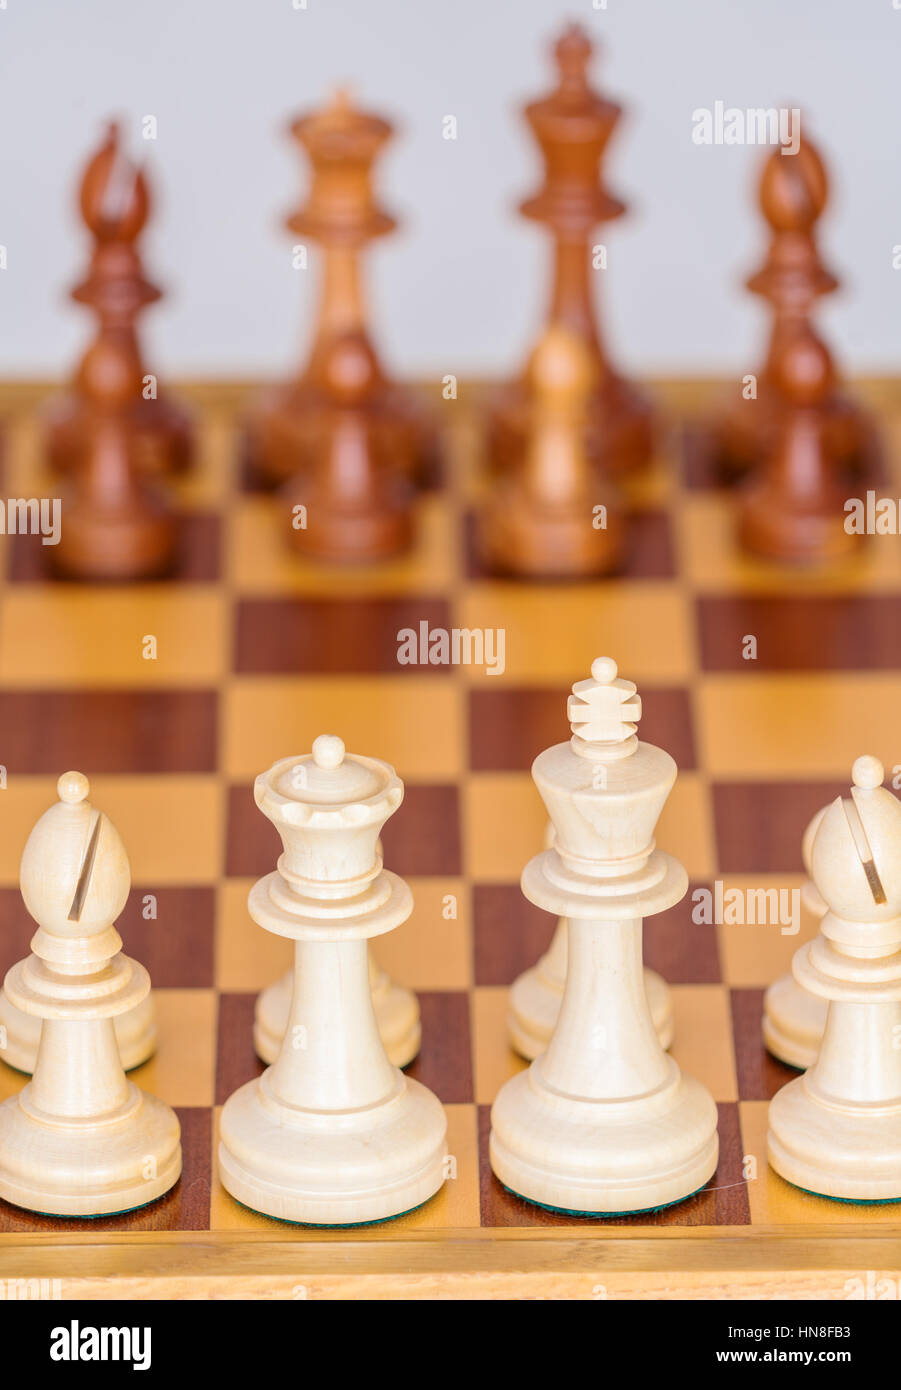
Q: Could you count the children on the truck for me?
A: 0